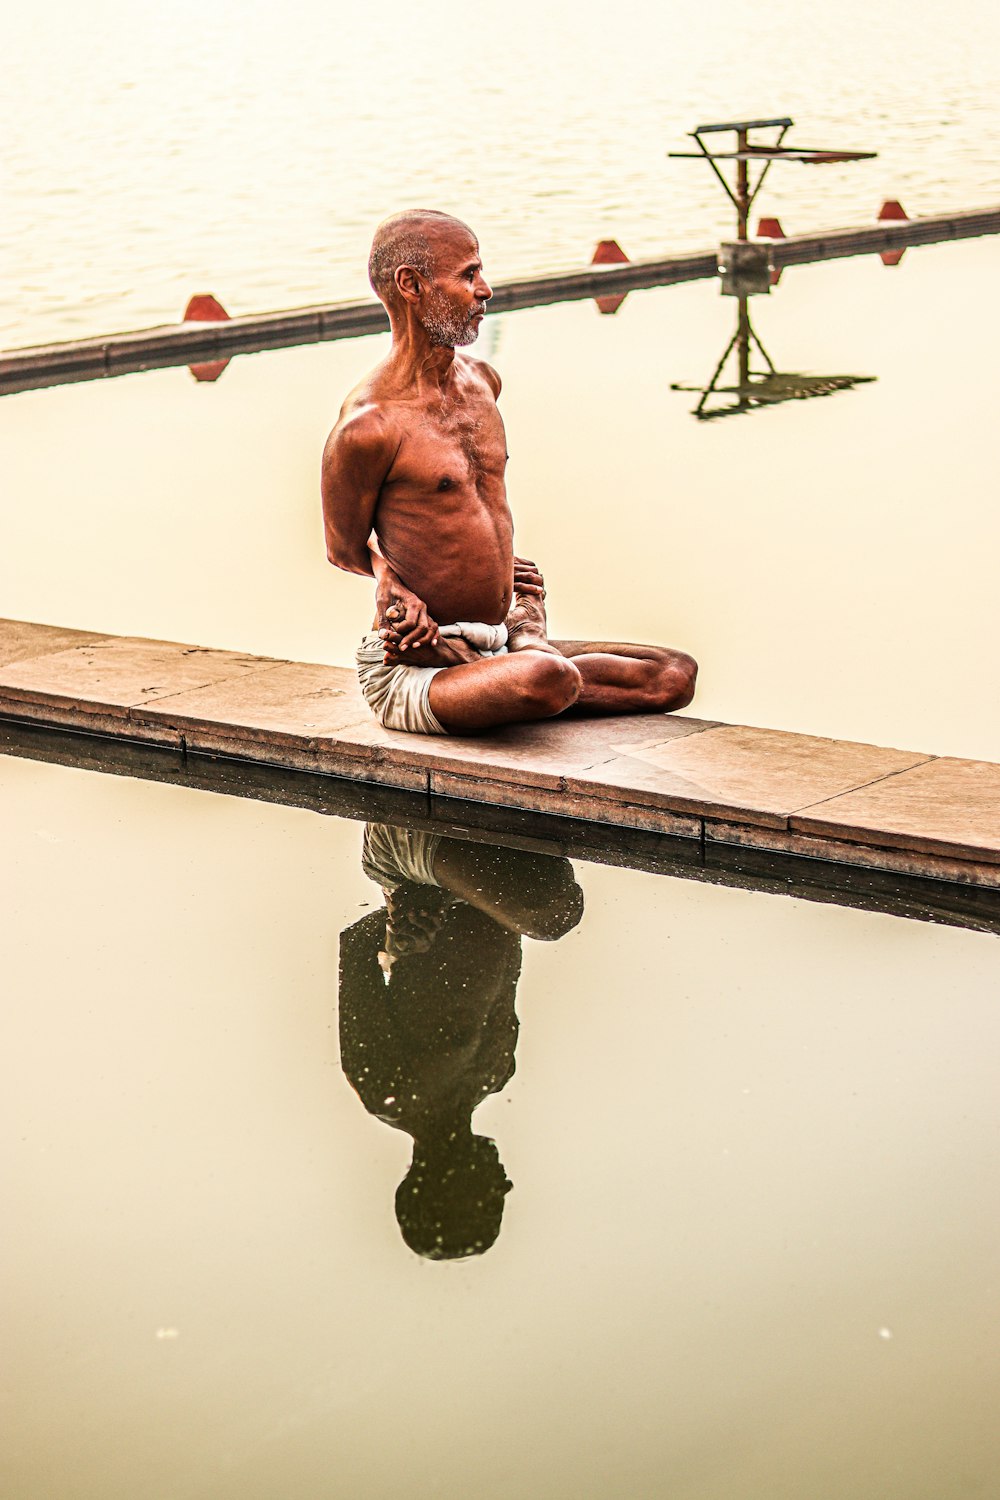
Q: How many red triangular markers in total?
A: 4